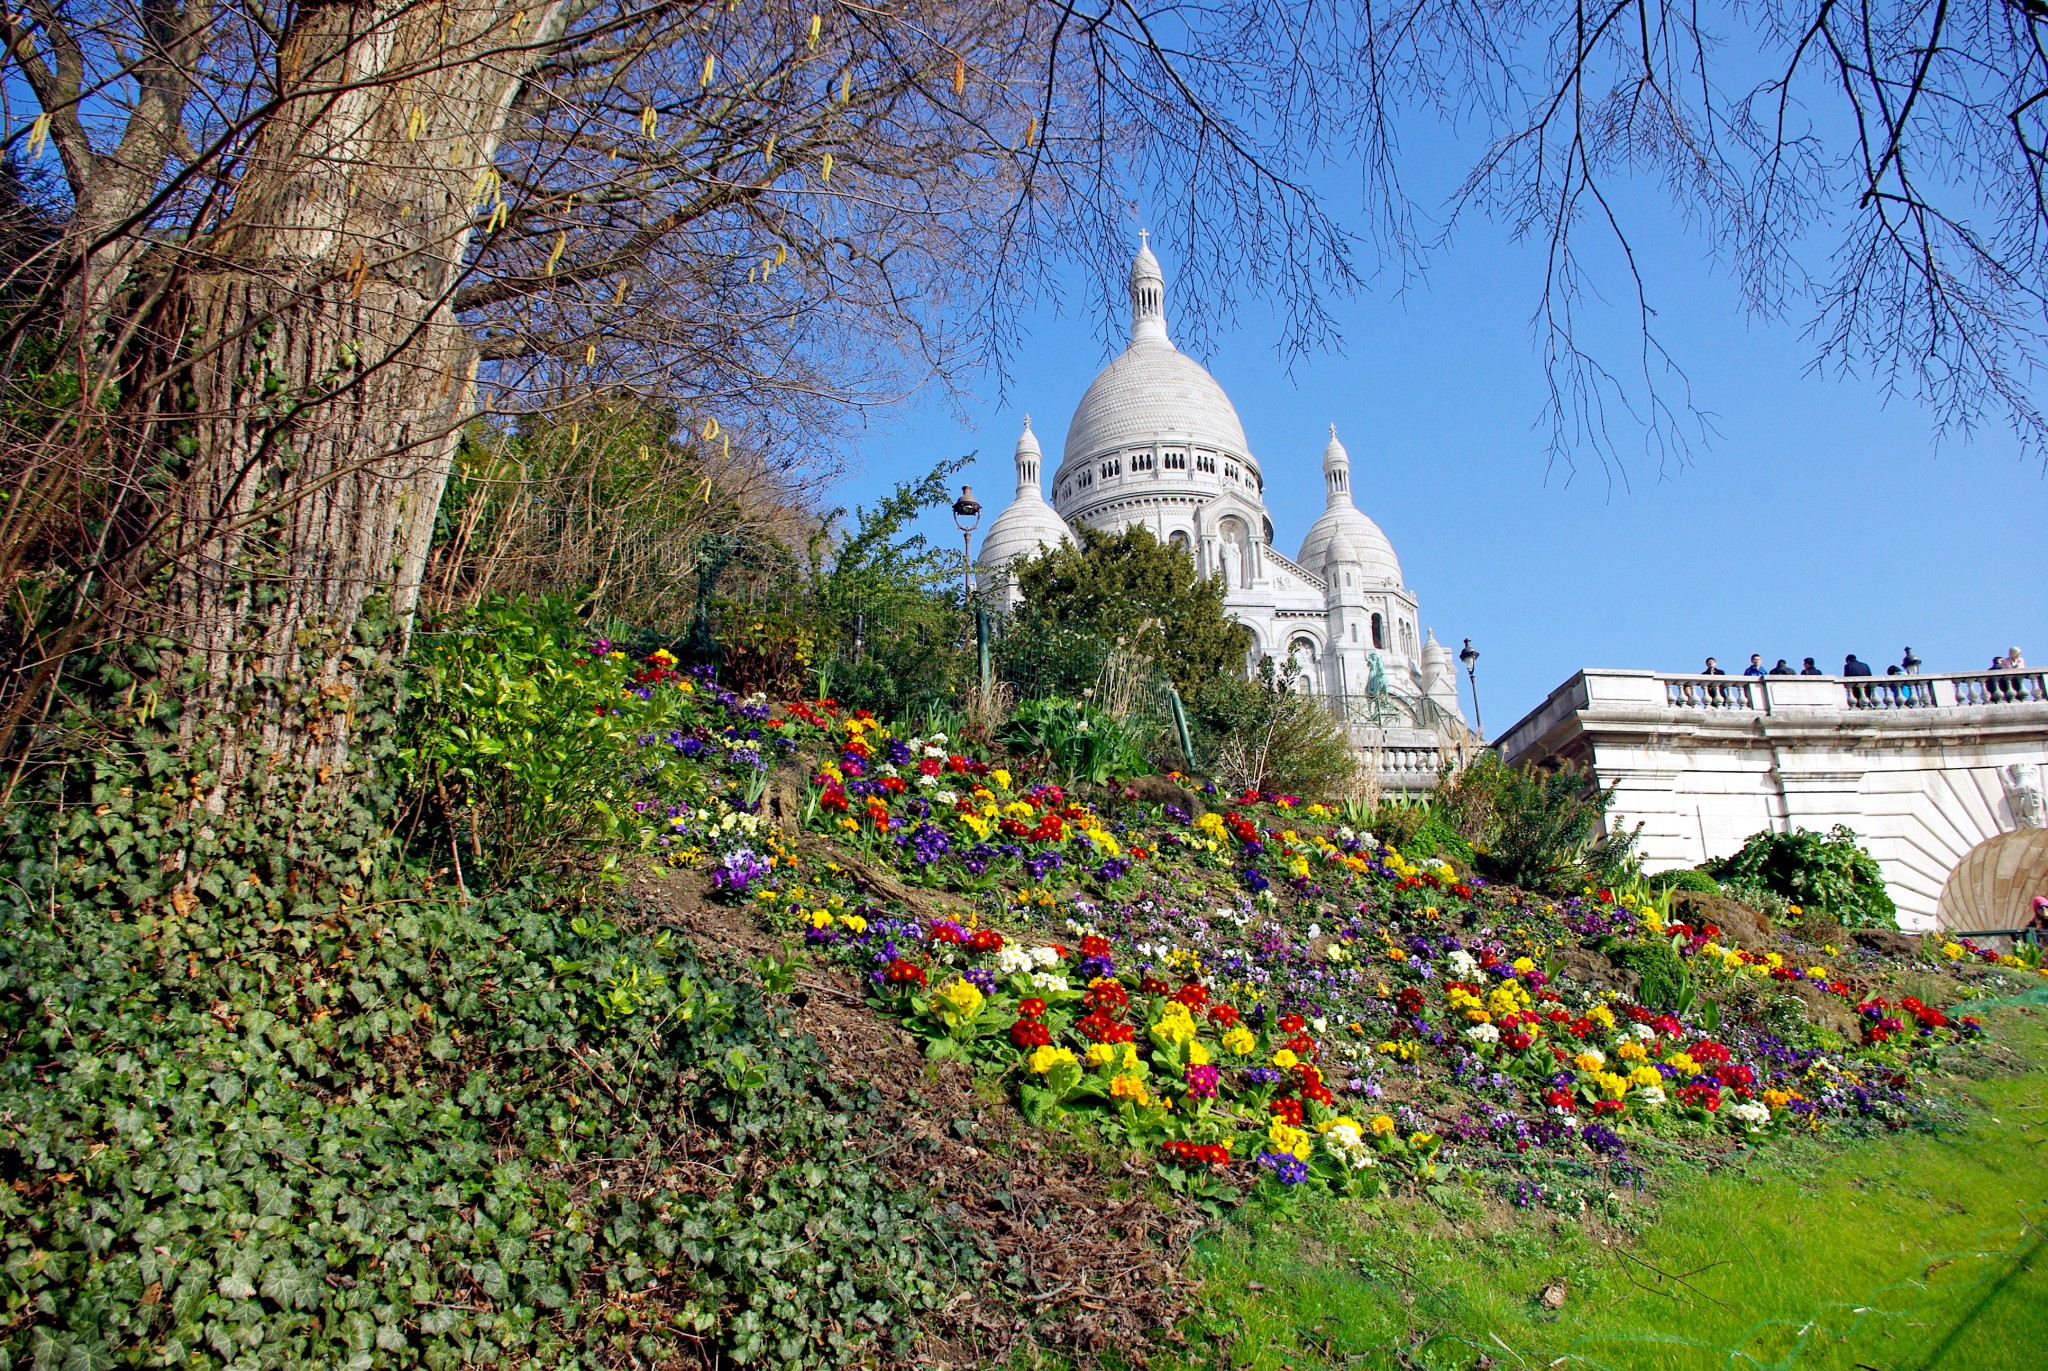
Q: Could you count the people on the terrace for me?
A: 8